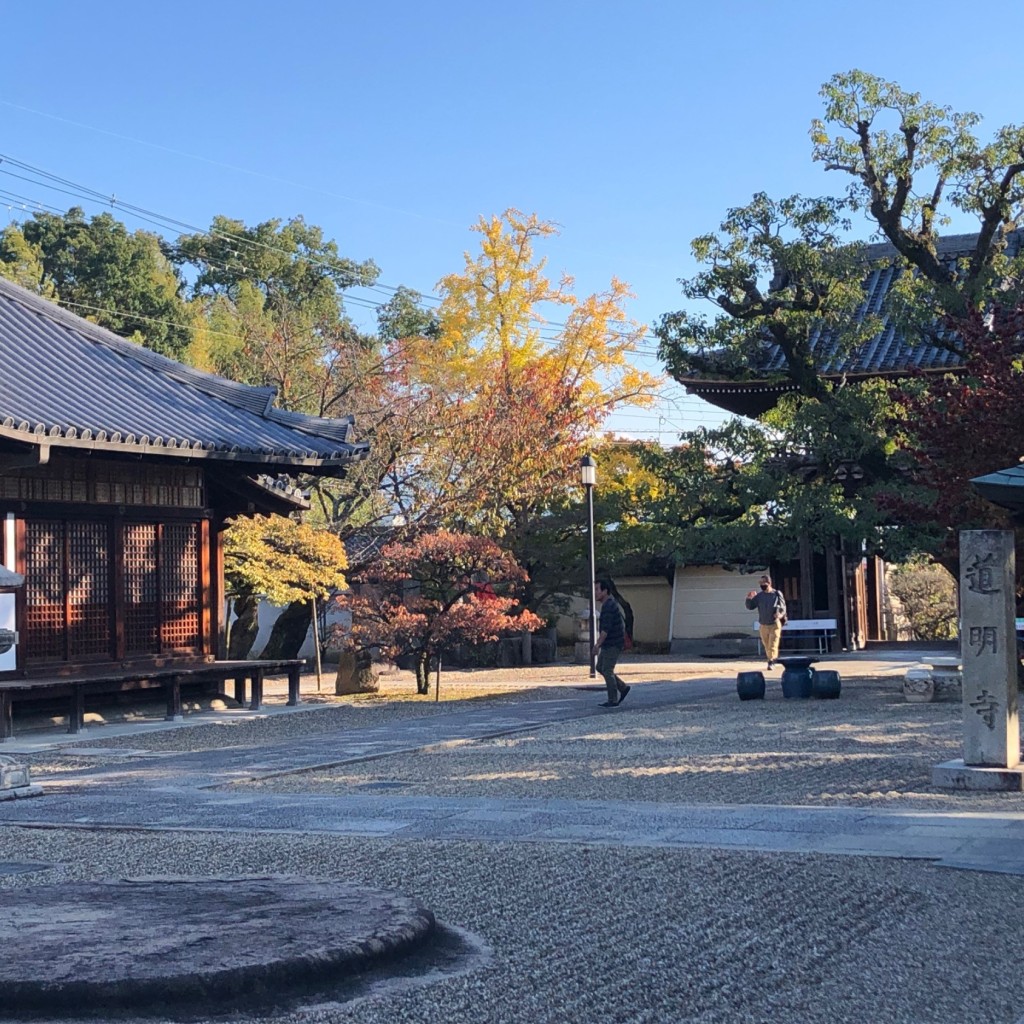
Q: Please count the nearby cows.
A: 0